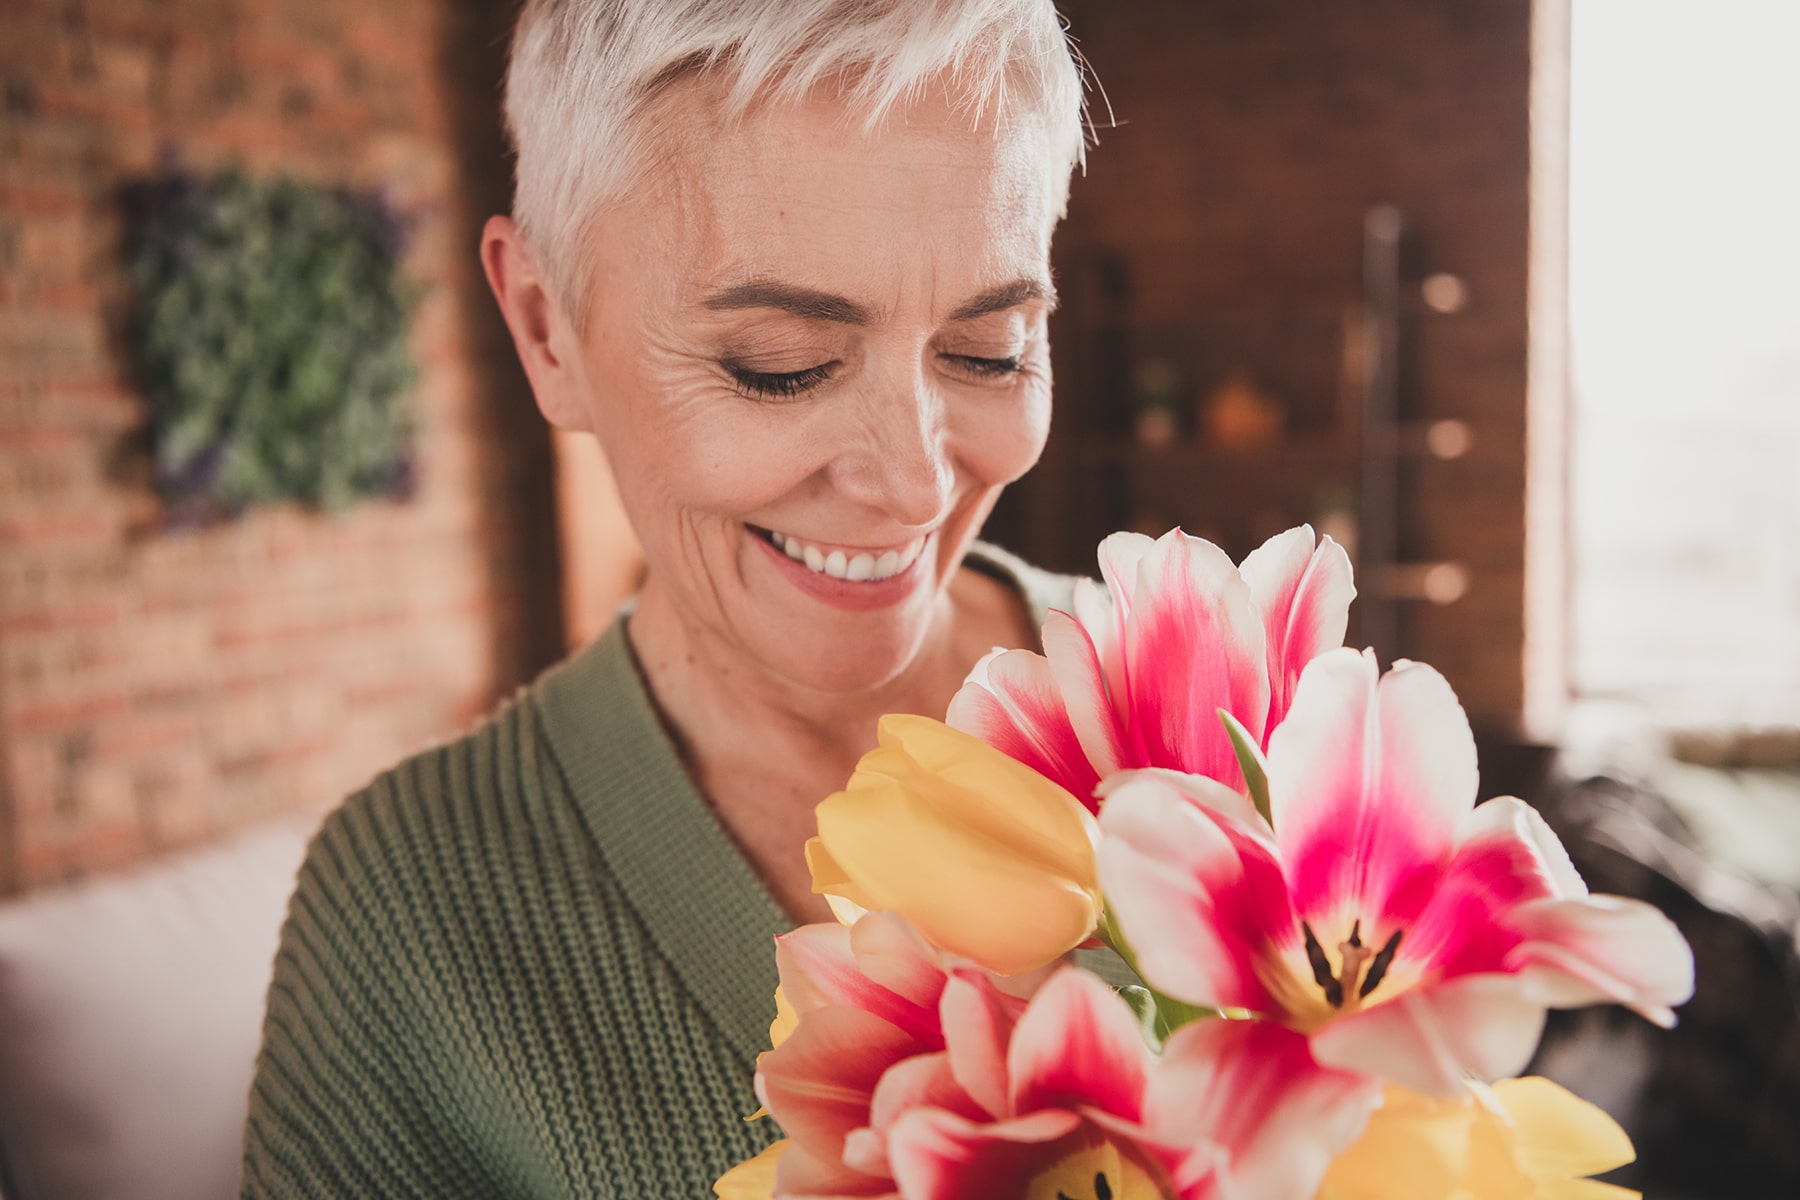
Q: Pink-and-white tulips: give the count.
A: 4